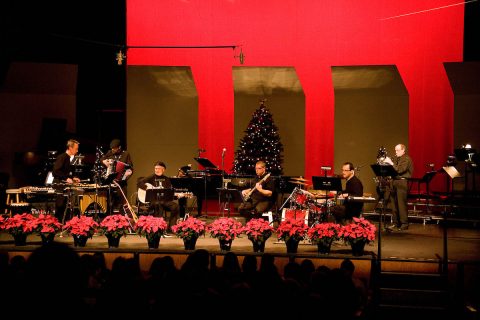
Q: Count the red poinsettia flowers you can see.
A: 11